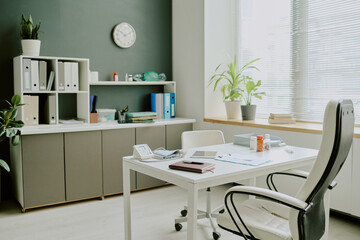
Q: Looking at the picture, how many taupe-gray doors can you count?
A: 5